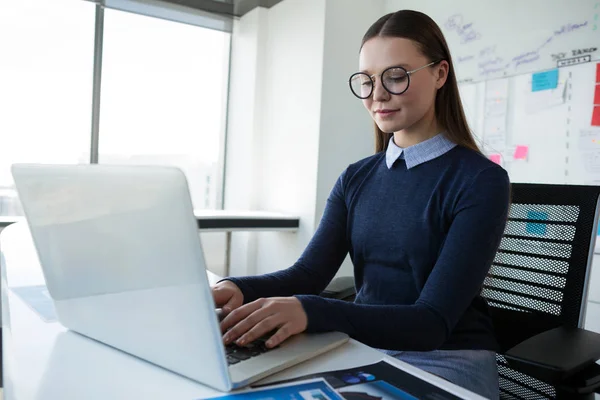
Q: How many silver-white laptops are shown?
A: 1